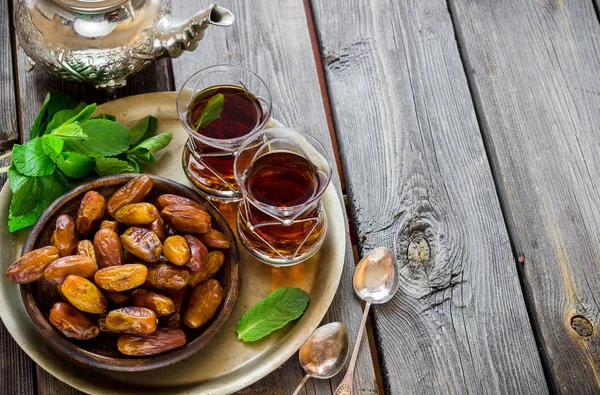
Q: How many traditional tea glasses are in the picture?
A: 2